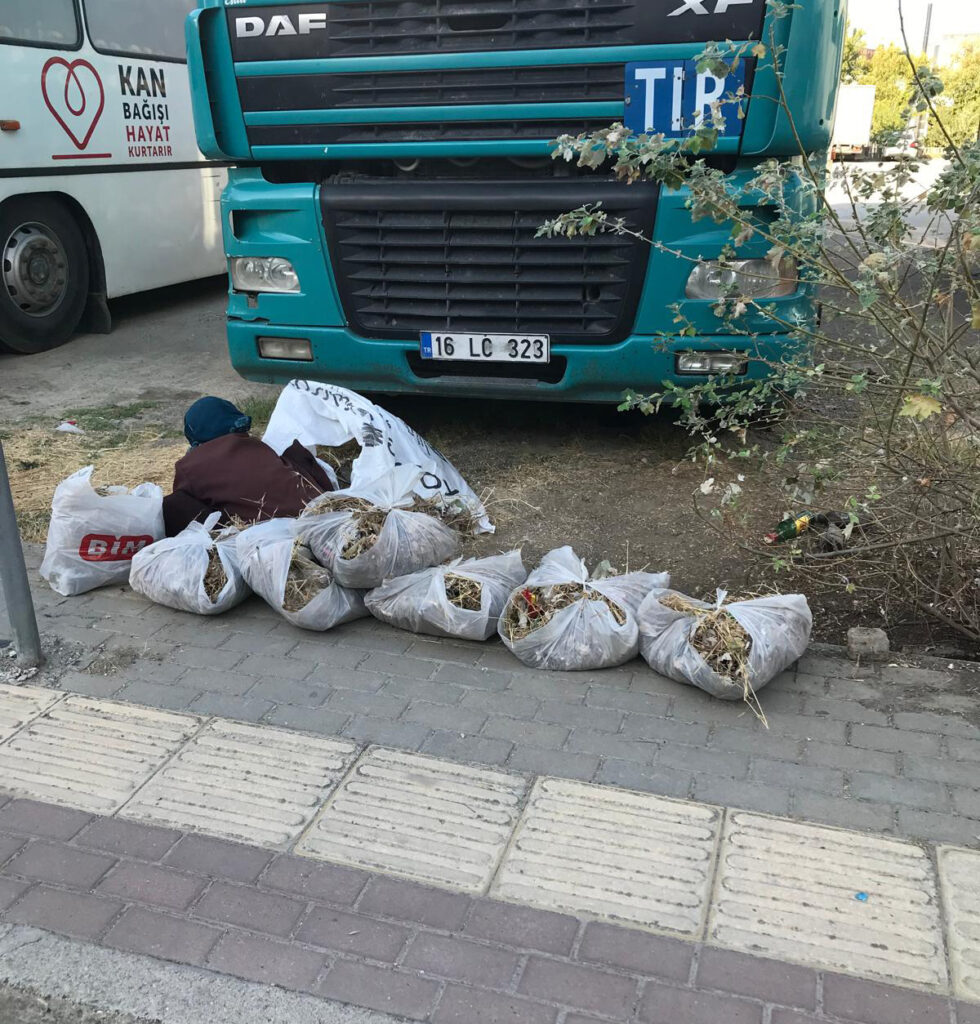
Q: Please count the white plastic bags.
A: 7